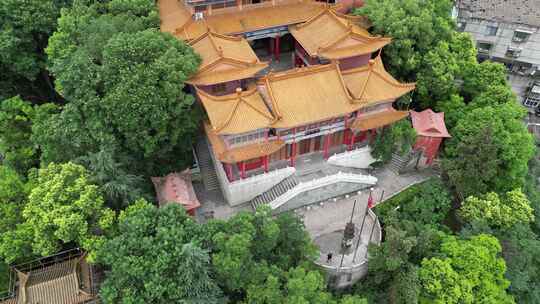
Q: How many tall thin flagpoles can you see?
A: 3